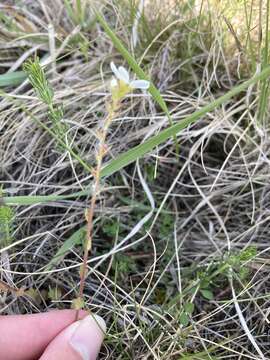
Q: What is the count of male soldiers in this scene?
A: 0